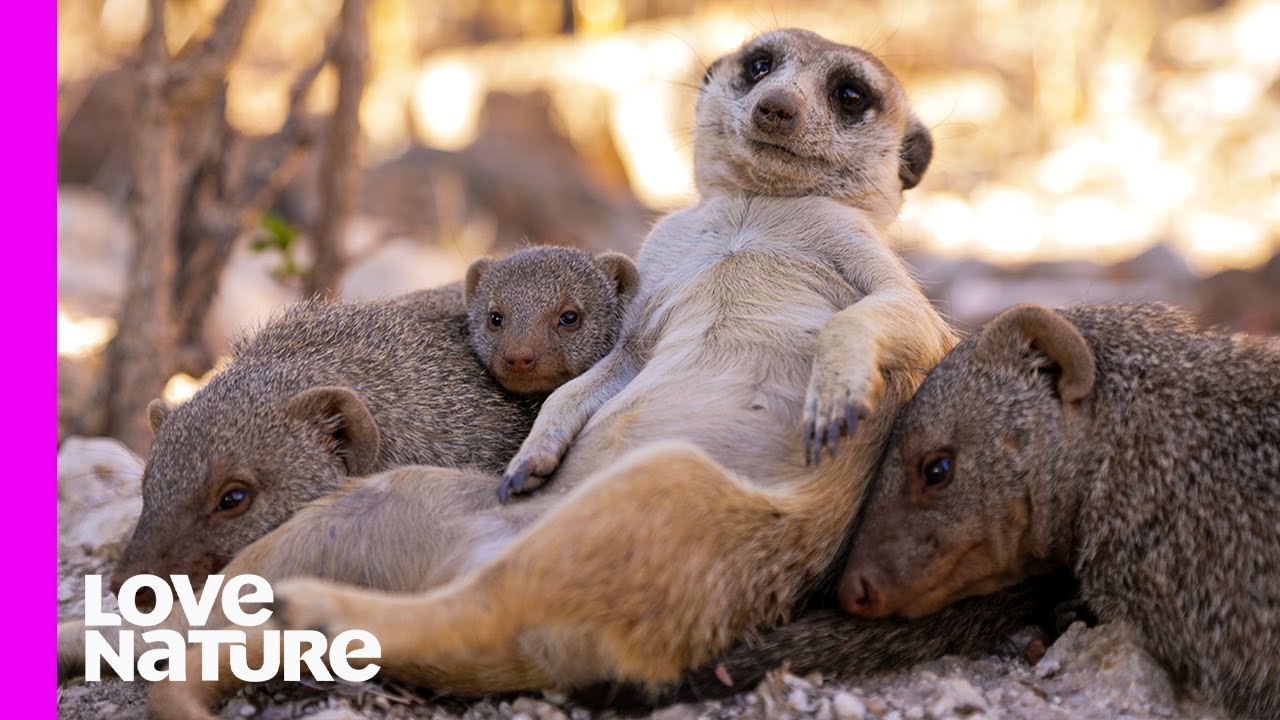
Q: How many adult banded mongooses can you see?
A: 2